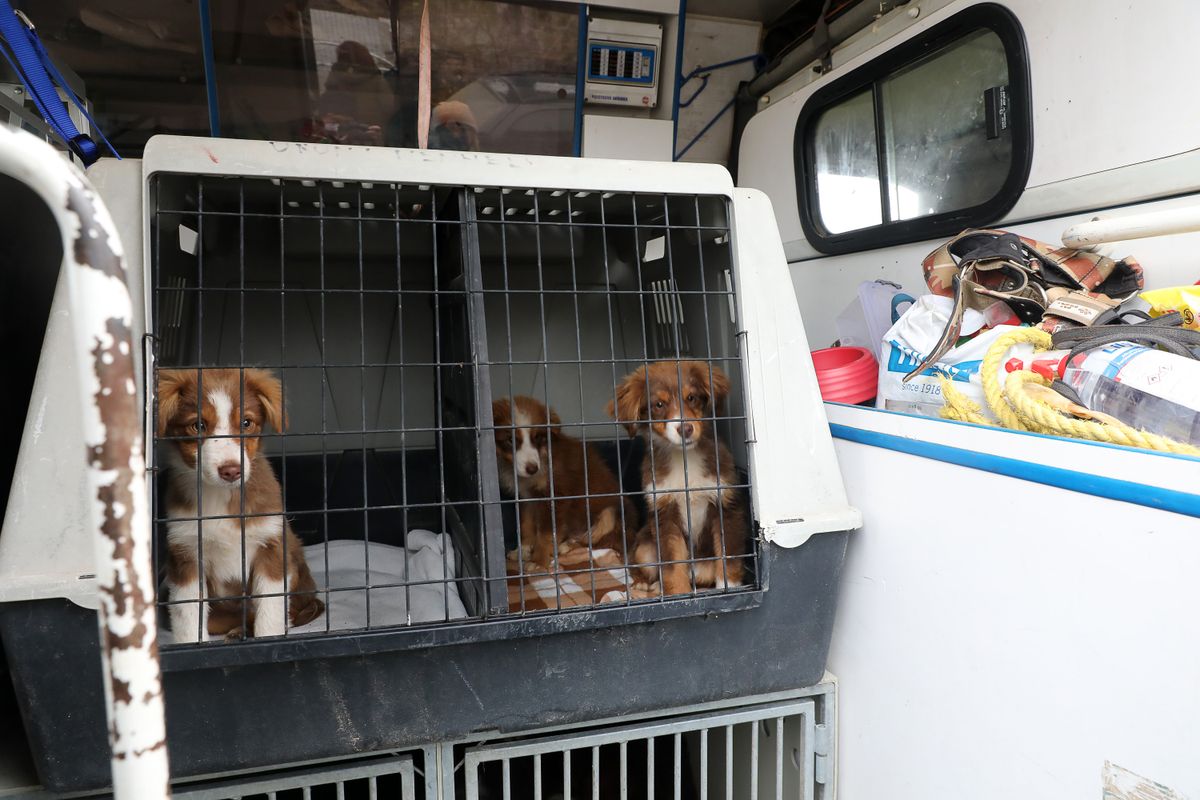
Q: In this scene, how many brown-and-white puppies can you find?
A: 3